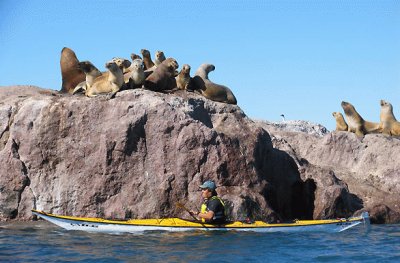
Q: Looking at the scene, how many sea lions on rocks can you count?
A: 14